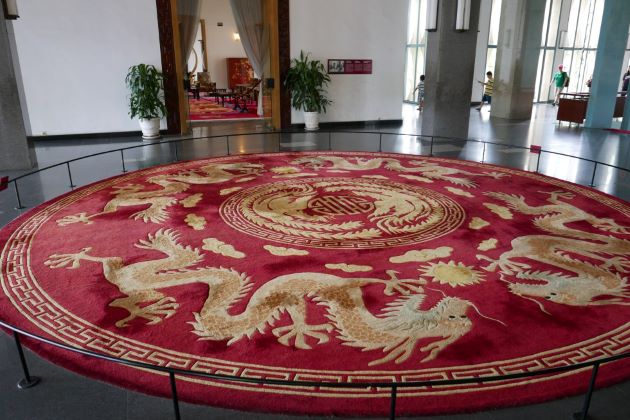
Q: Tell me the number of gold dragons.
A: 4